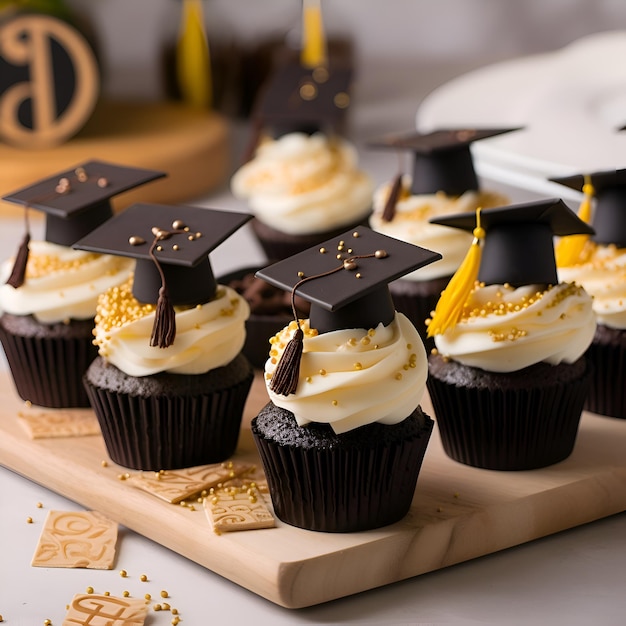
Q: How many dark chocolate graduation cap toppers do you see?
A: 7